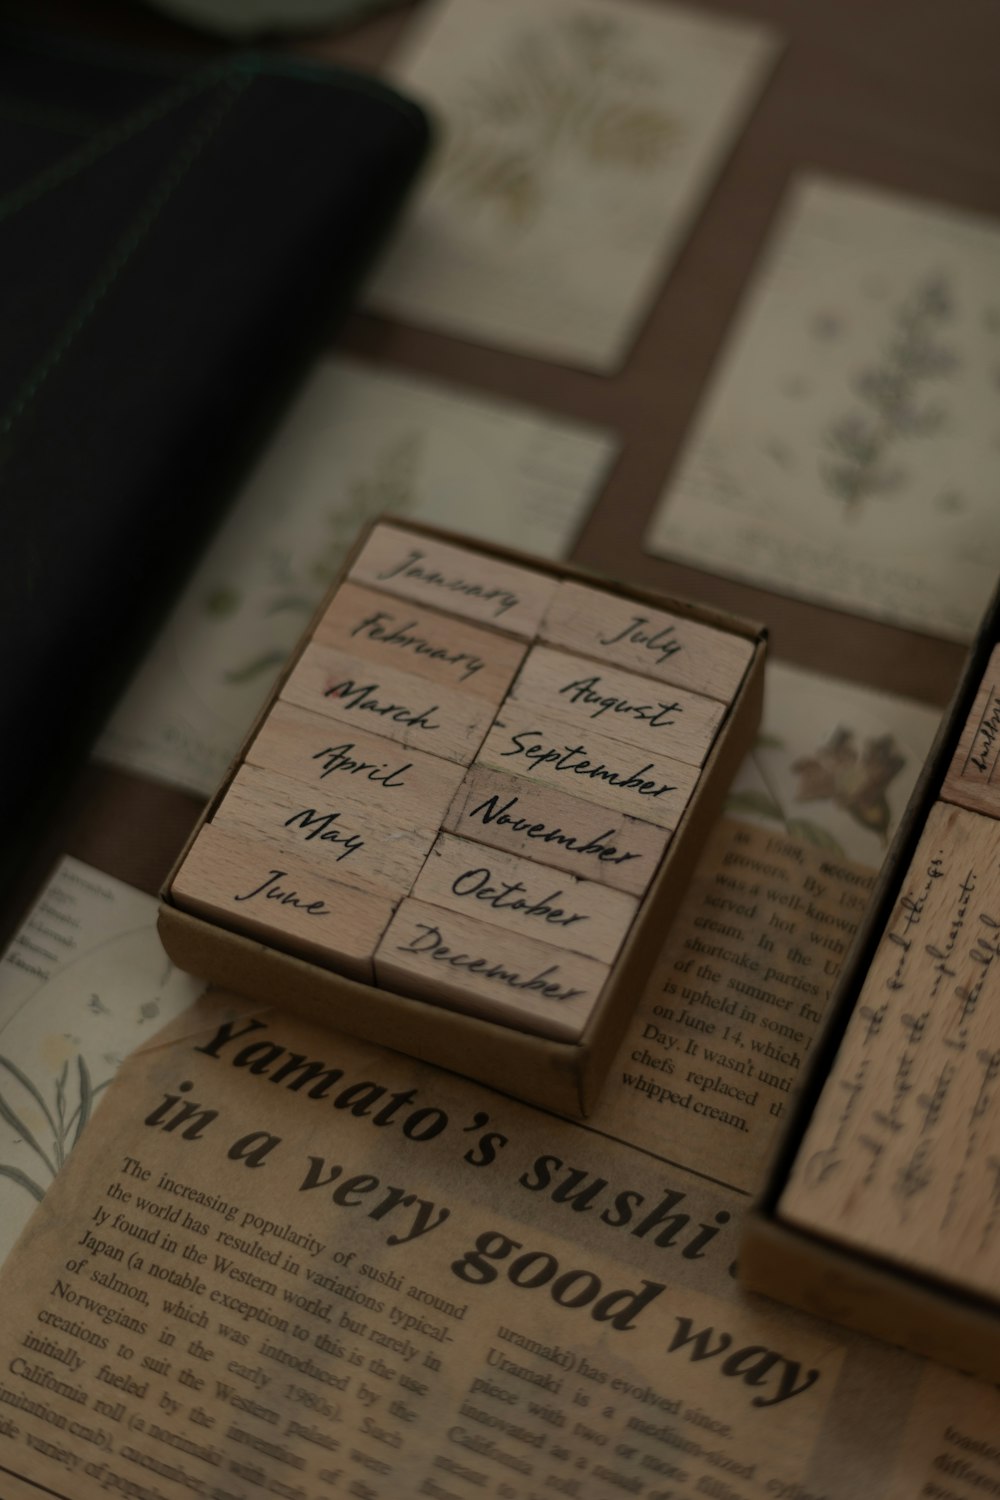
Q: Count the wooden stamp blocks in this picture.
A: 14